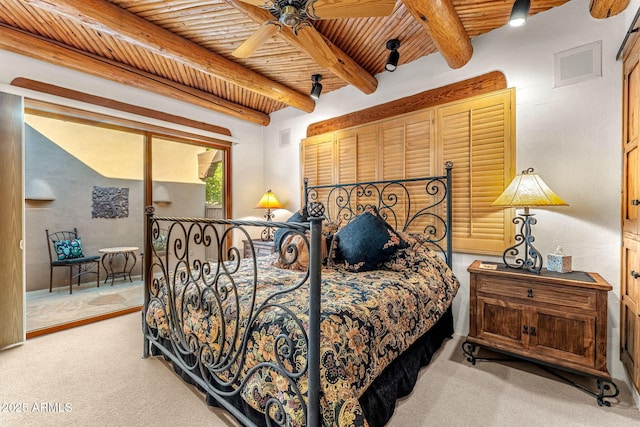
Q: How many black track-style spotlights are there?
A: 3